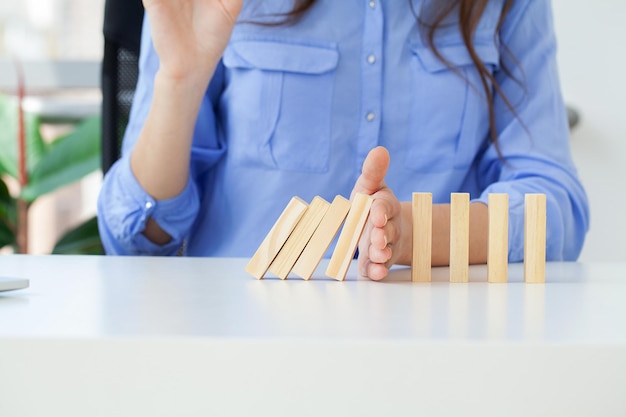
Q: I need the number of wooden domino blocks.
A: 8